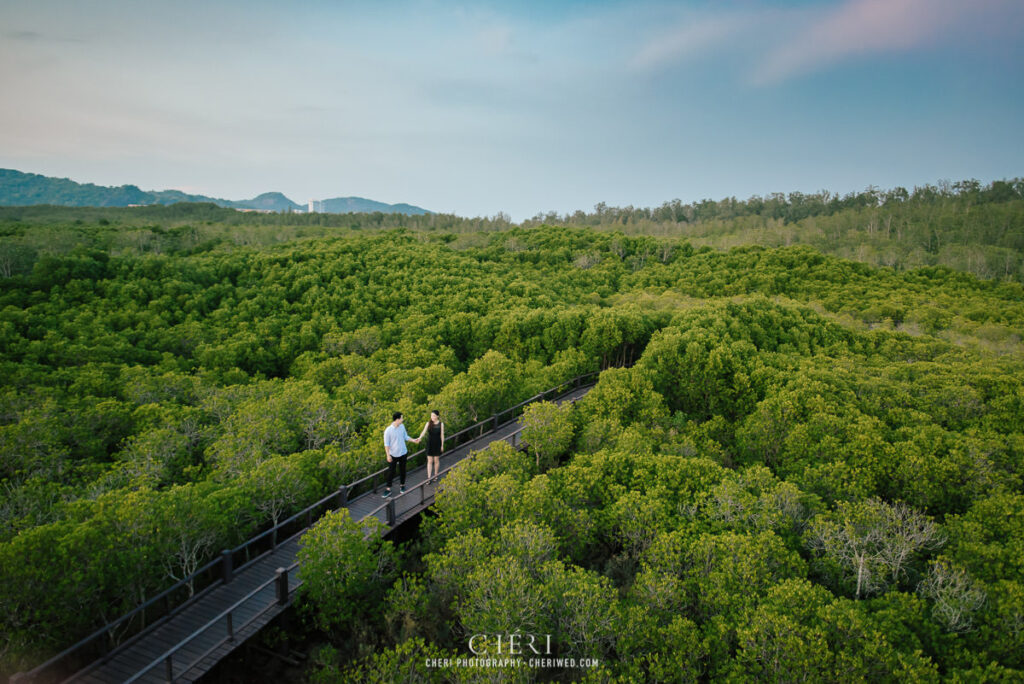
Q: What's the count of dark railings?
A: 2